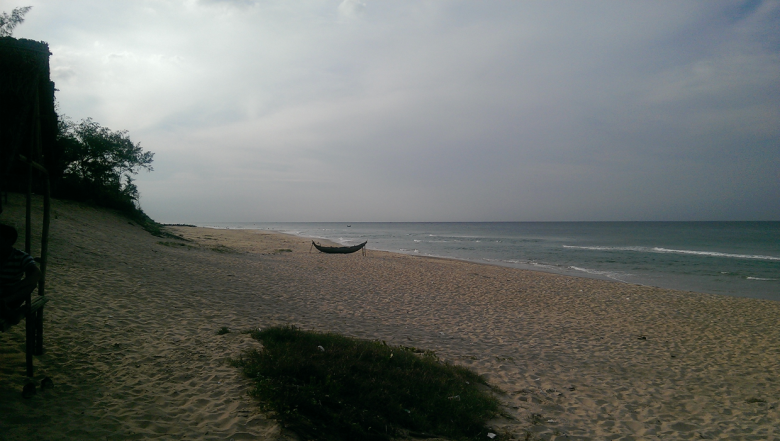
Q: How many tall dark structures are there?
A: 1